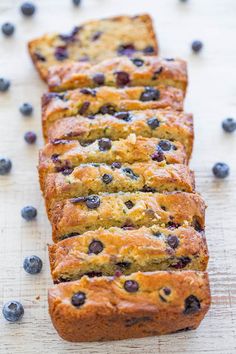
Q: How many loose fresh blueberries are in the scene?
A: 14